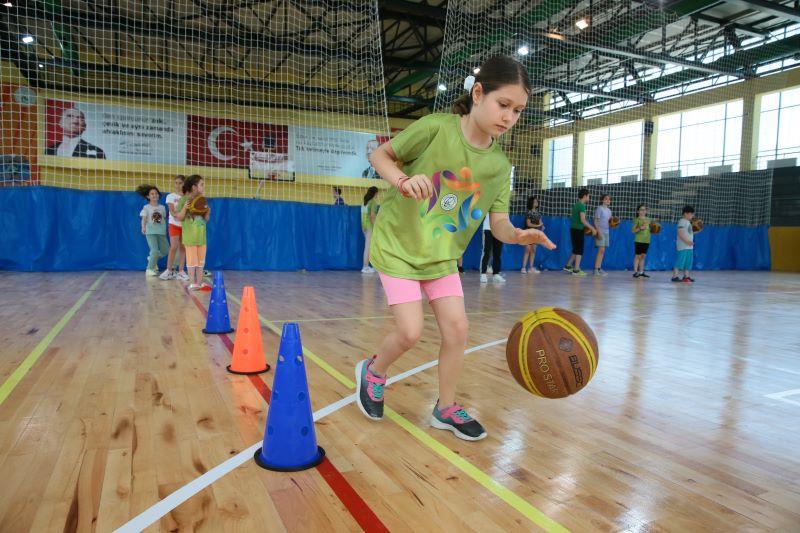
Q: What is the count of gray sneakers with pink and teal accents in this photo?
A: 2